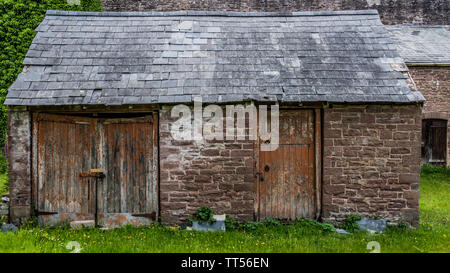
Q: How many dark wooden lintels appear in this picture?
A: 2